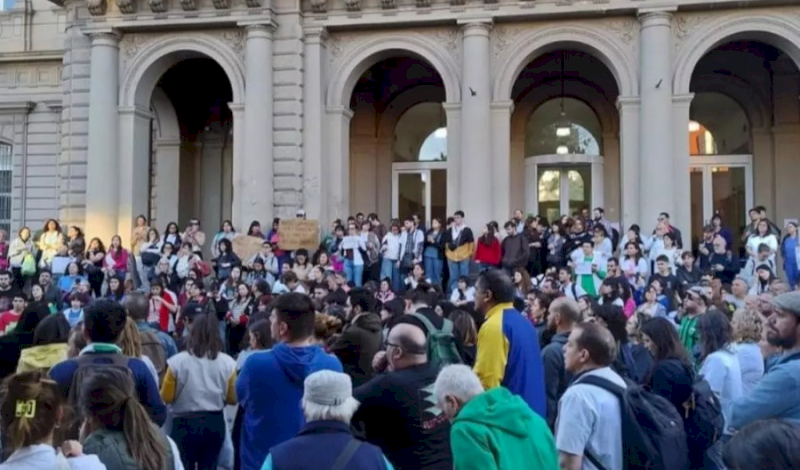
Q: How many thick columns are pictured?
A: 4